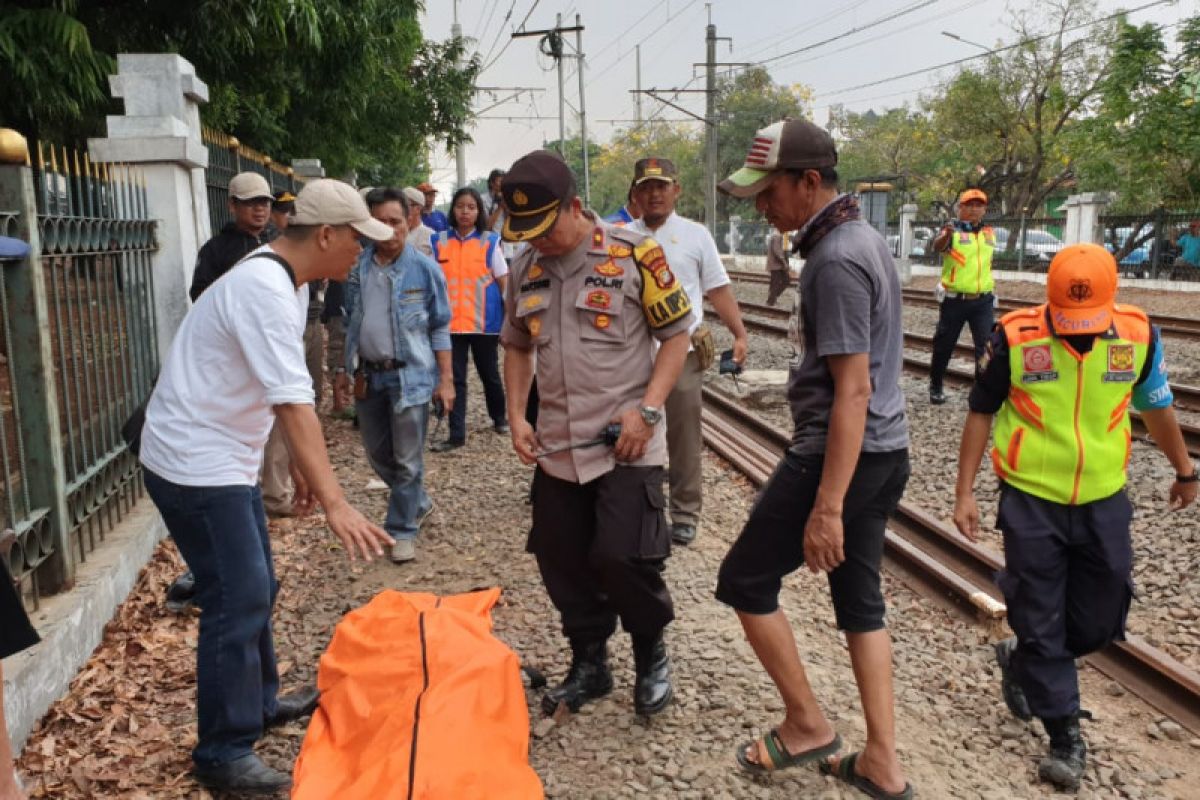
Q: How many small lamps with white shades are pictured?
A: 0